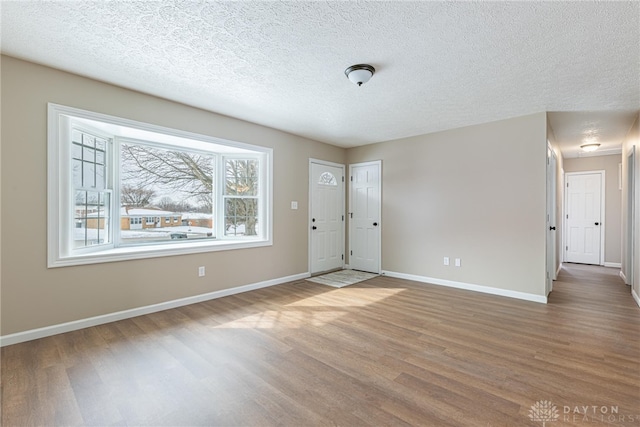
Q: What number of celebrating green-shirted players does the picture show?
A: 0